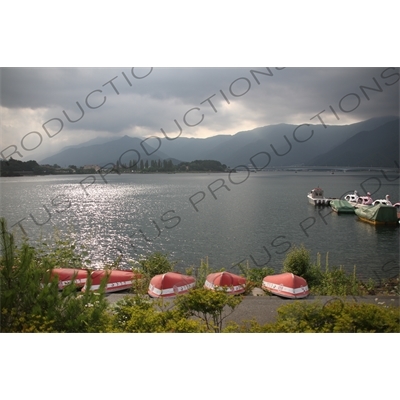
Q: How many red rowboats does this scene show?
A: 5